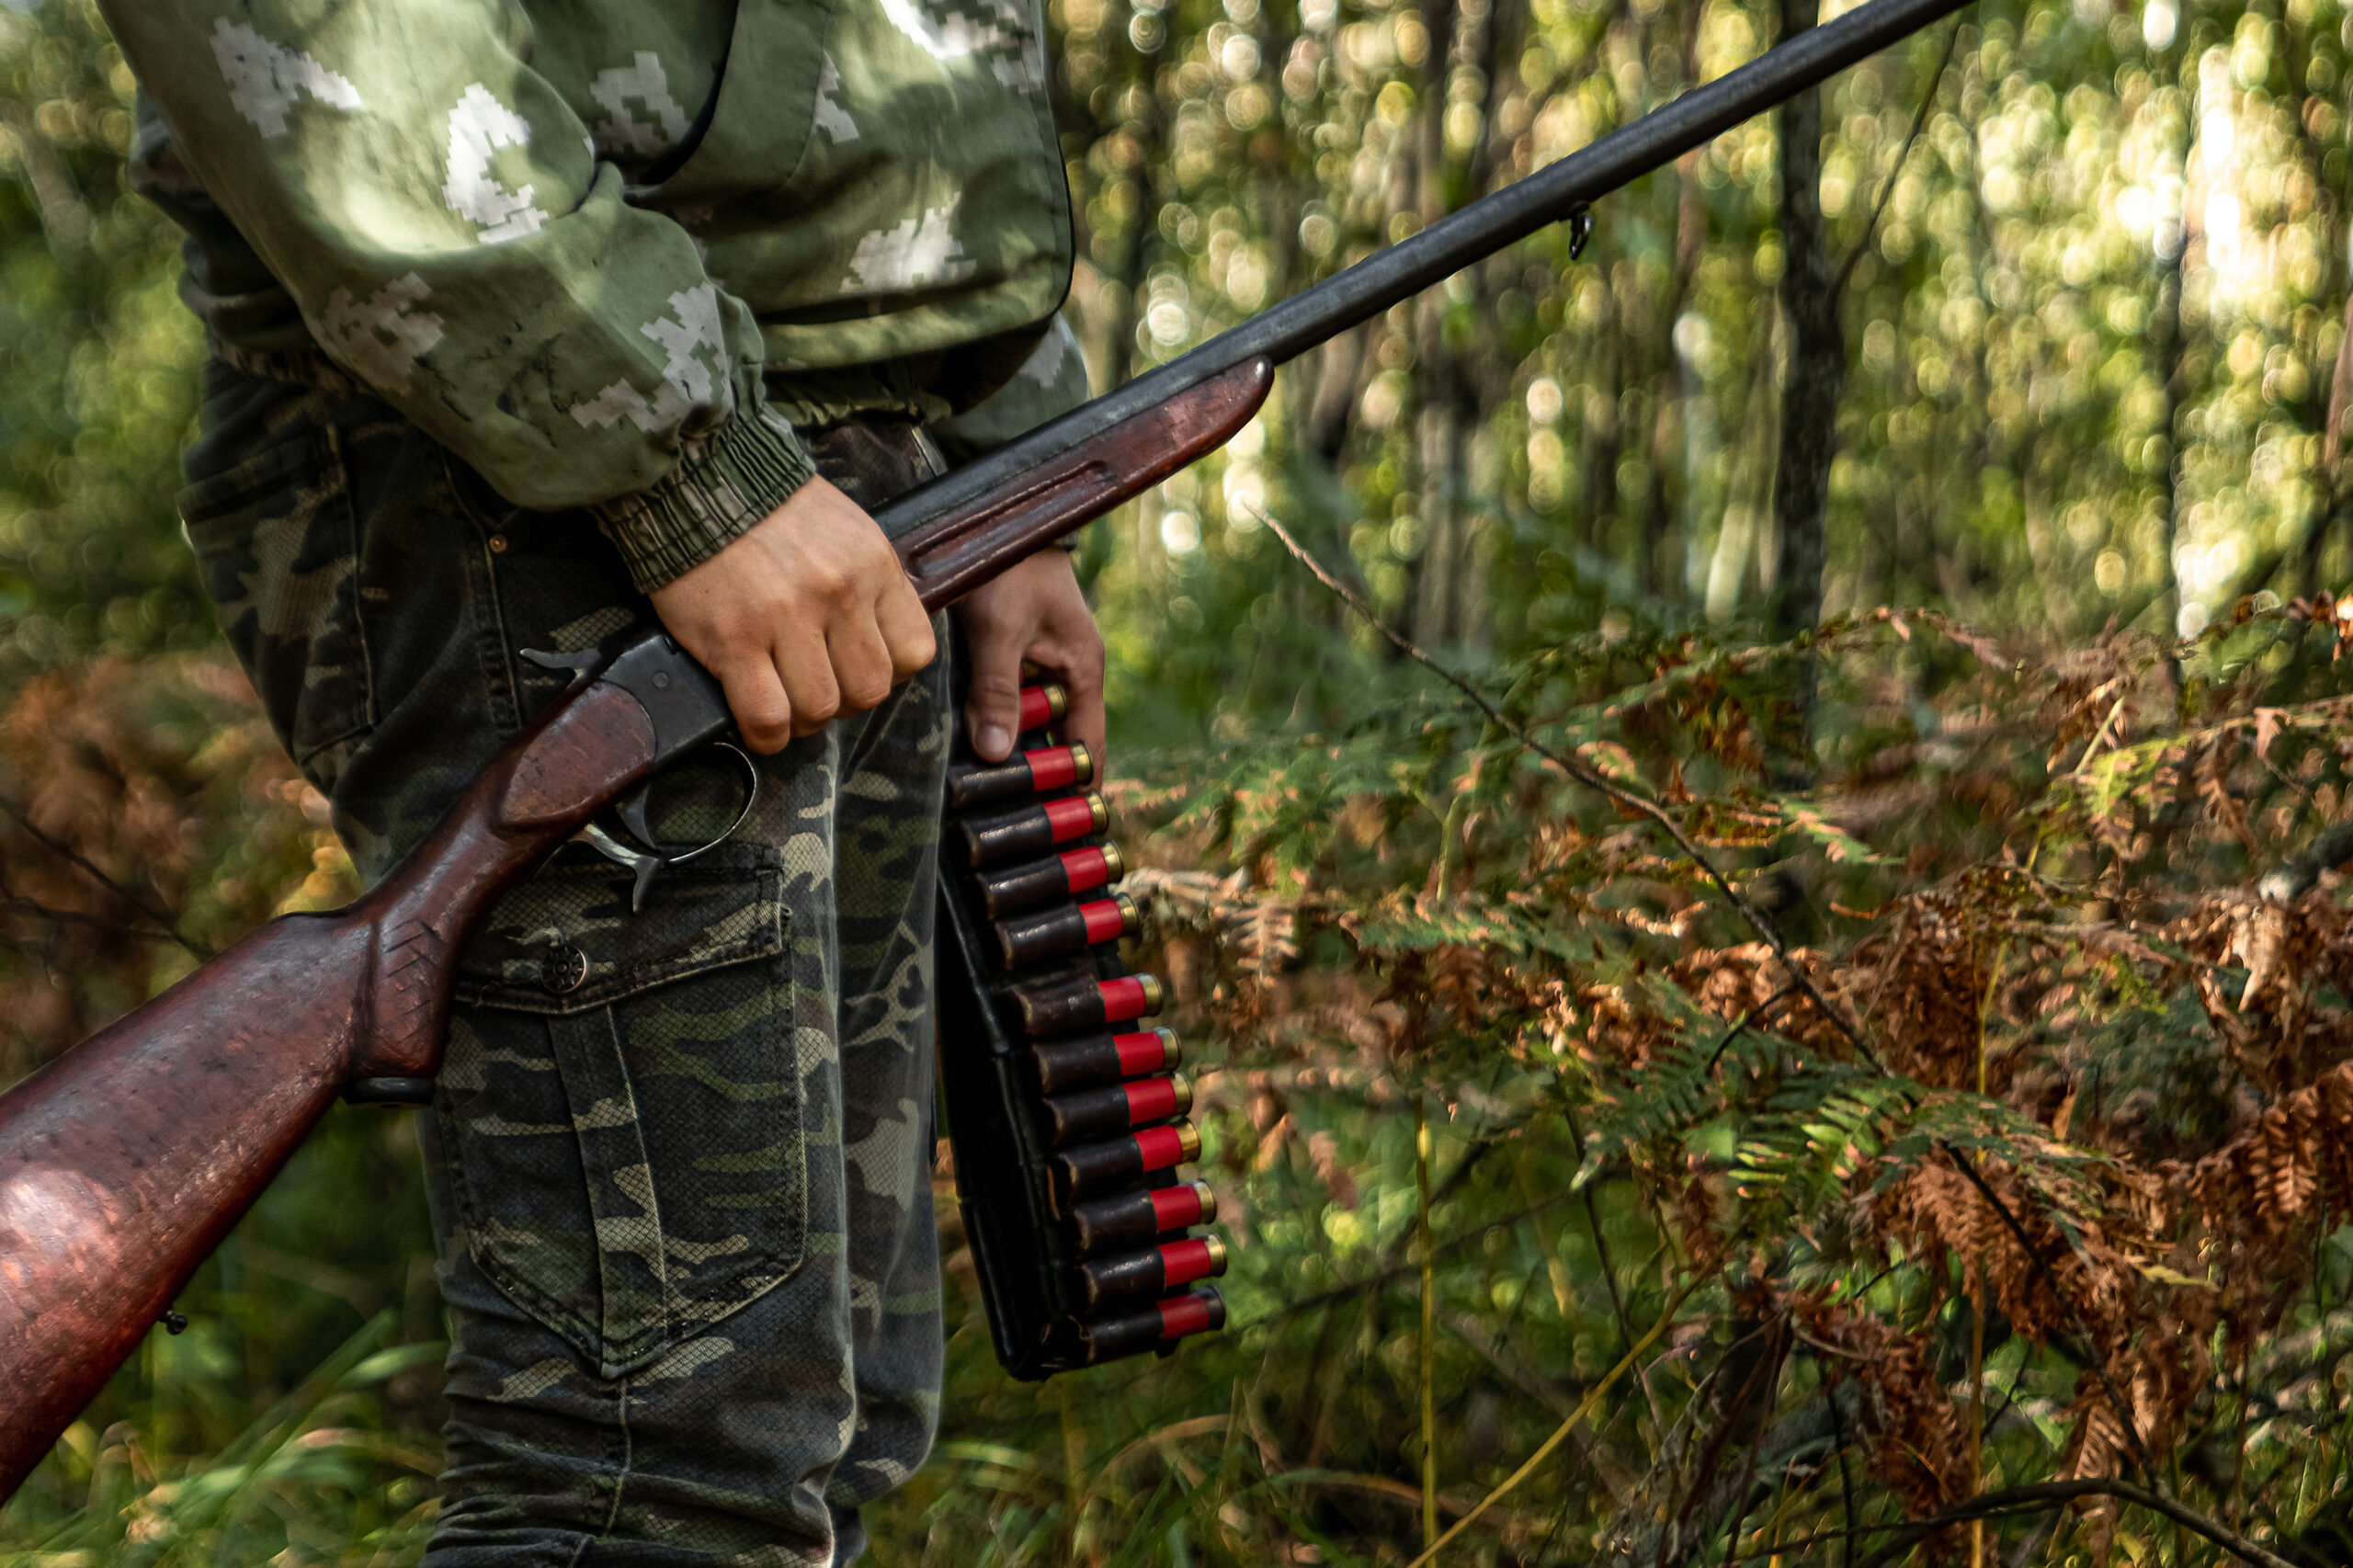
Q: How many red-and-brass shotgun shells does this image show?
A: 12